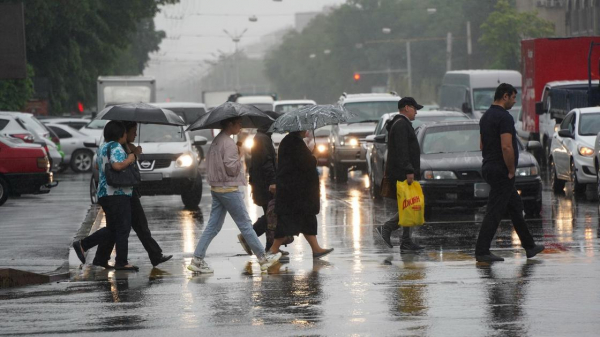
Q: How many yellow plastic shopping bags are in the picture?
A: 1